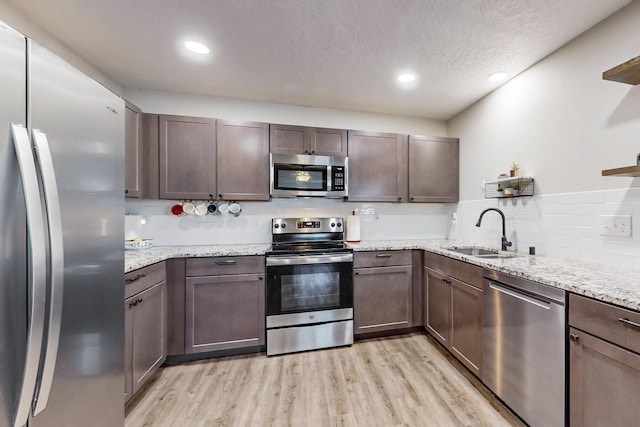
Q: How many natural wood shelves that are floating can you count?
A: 2